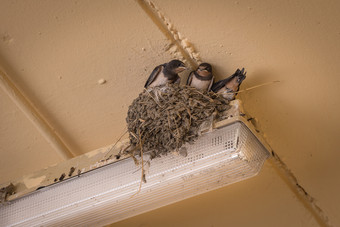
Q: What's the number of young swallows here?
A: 3